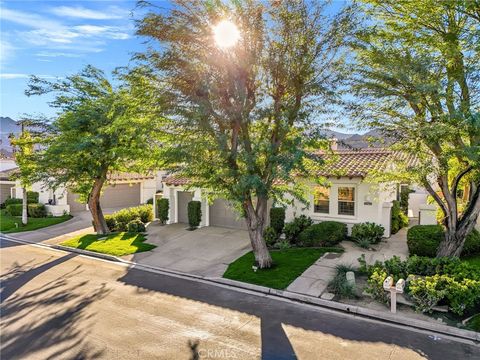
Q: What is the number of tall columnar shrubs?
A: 3